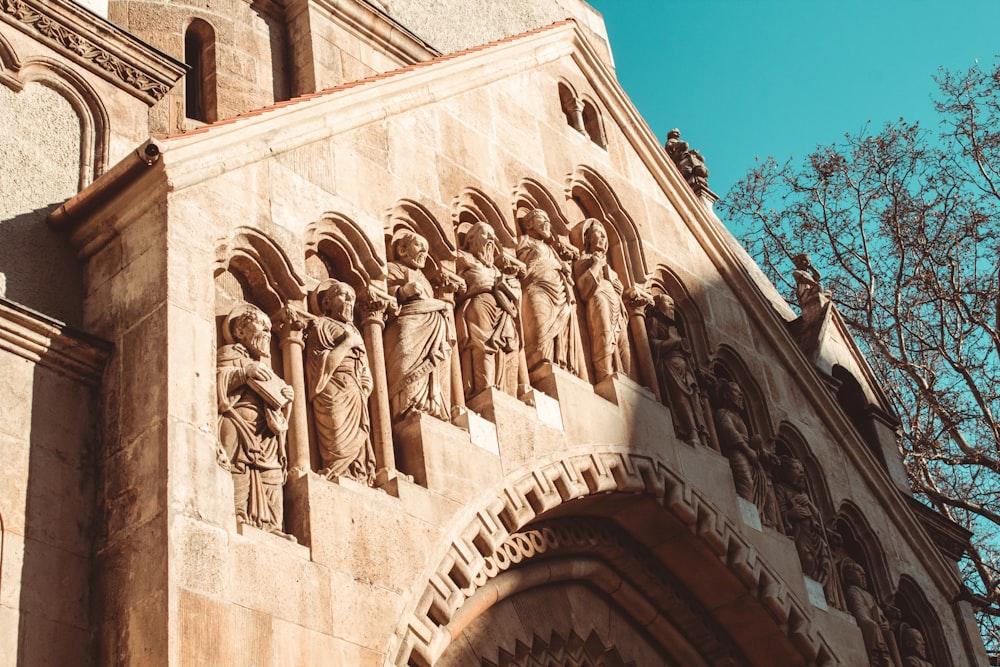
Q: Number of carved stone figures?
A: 13